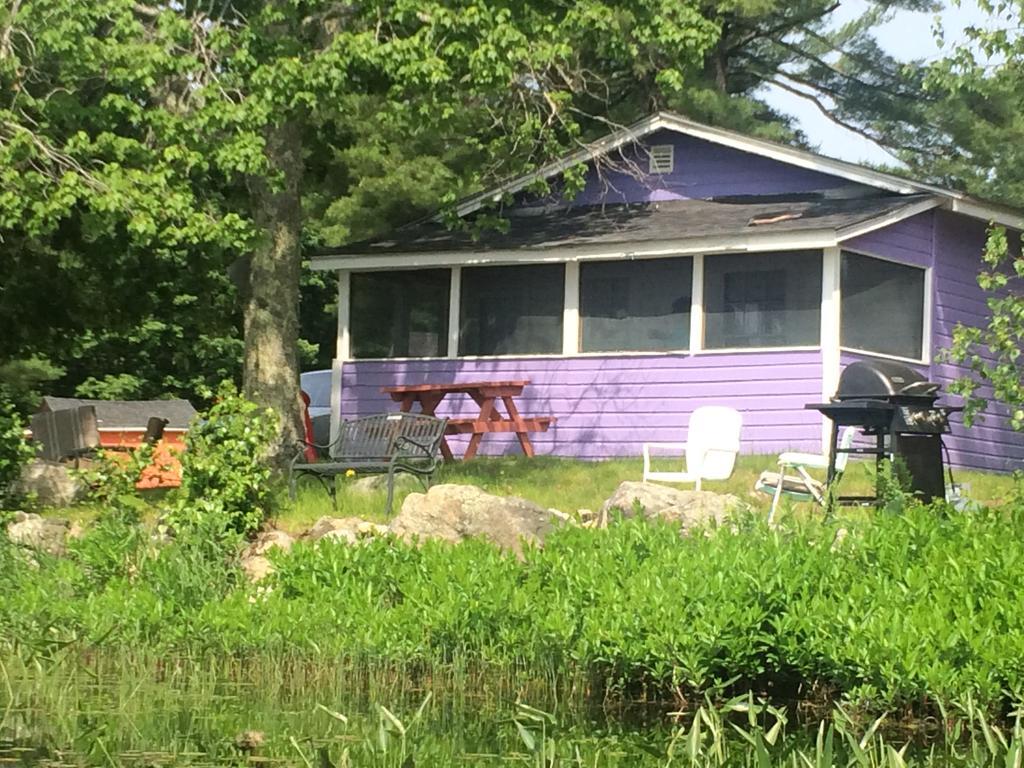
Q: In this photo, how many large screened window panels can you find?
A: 5